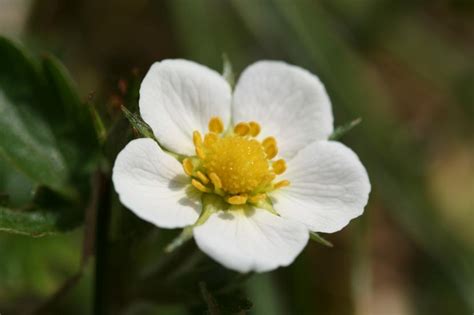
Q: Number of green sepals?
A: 5